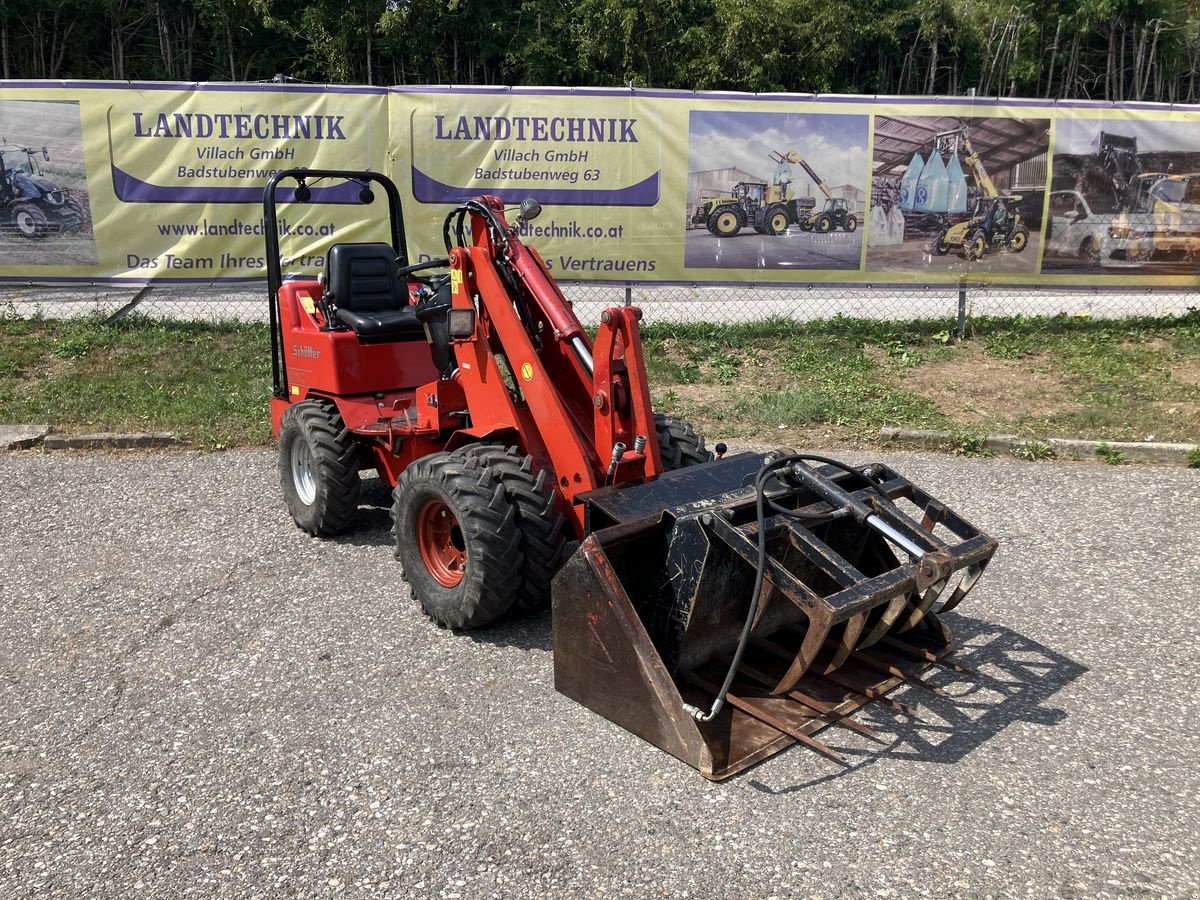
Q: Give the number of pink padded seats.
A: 0